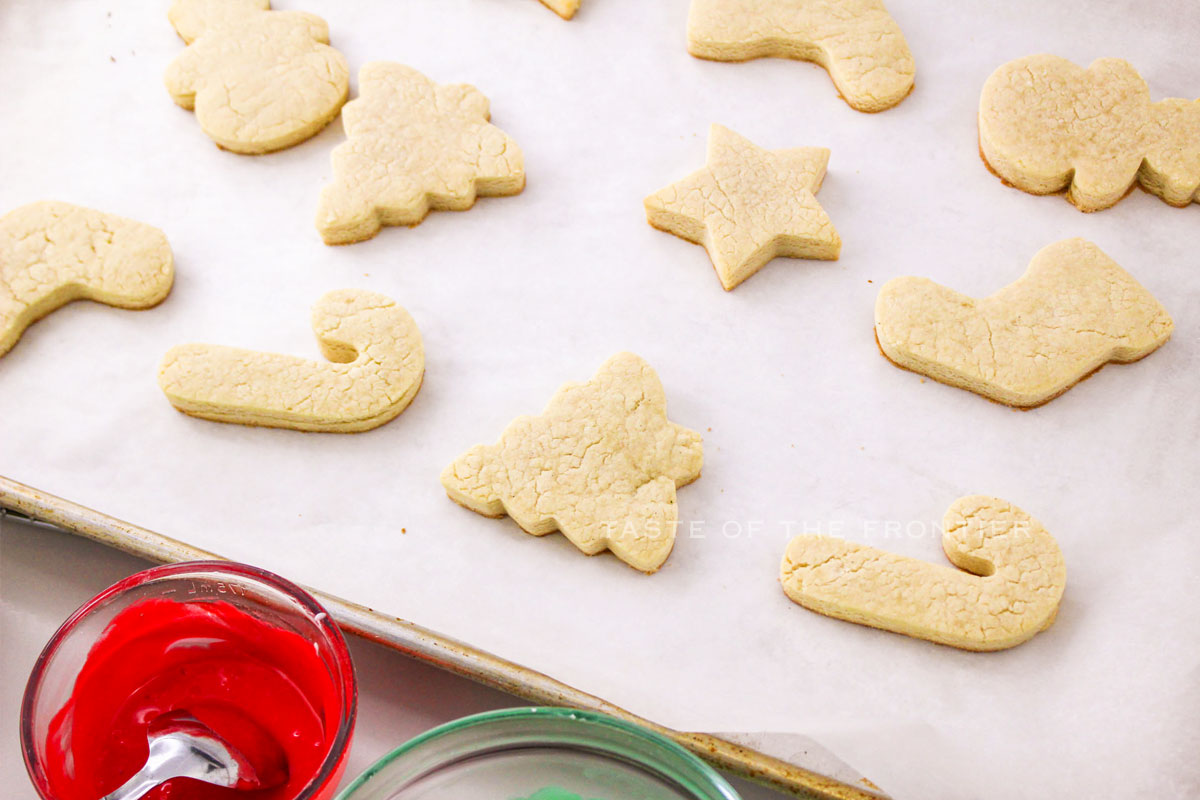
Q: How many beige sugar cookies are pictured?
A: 11